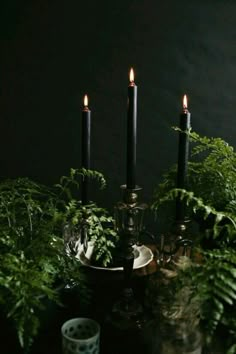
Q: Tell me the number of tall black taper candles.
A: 3